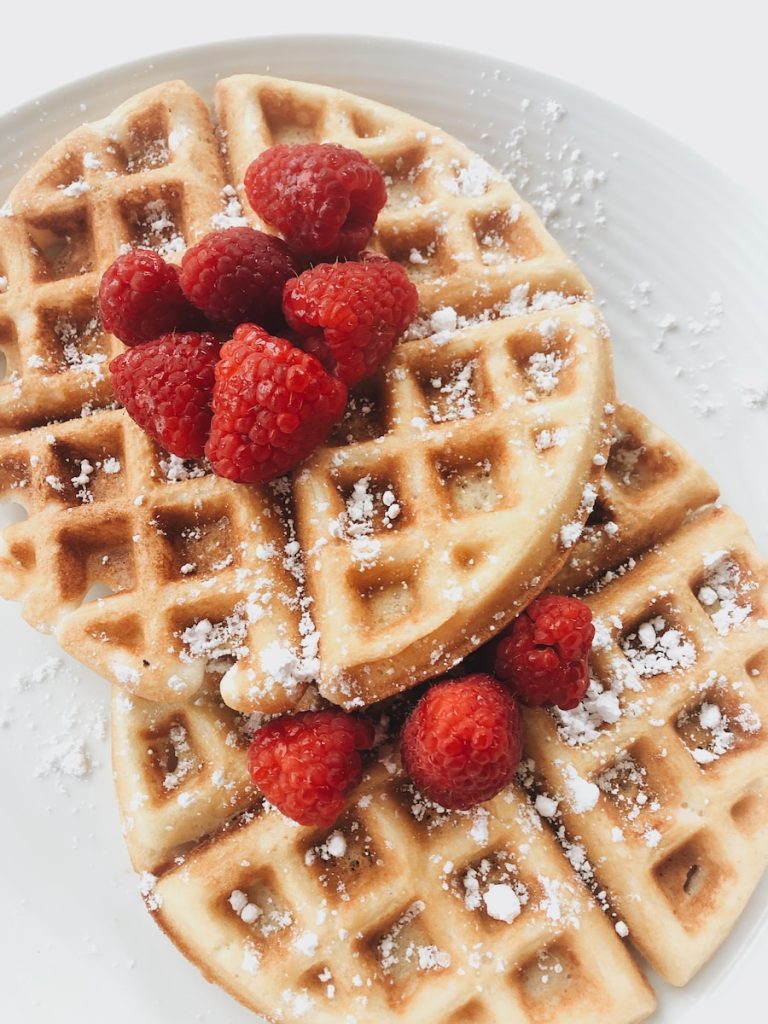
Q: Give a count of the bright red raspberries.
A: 9